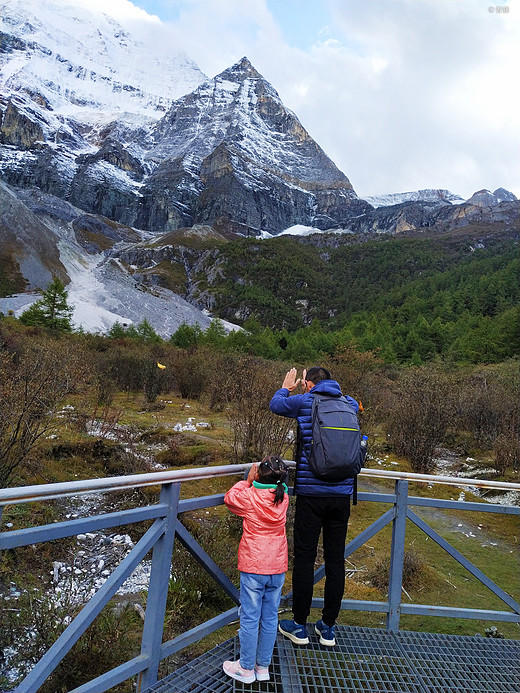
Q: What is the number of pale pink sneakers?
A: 2